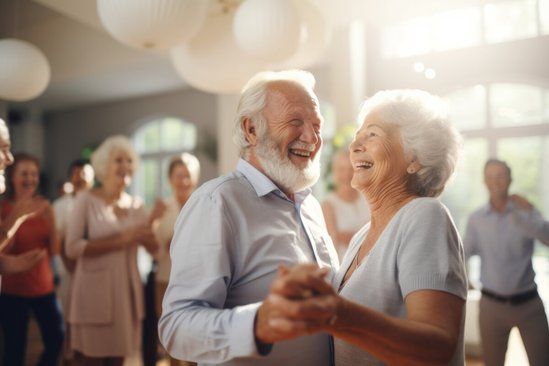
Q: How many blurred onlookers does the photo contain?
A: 7